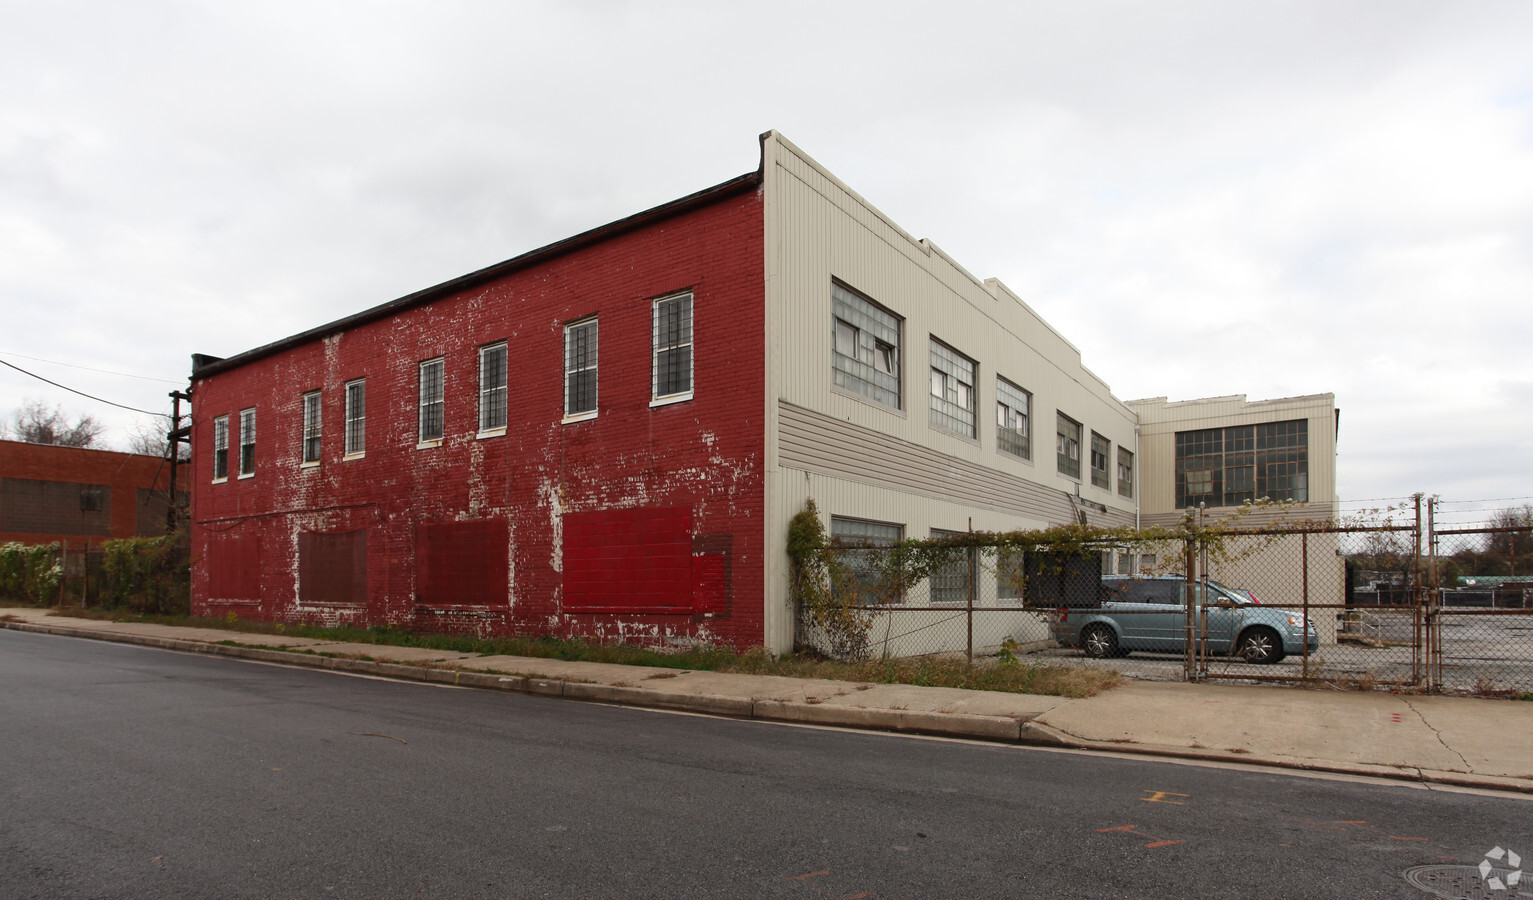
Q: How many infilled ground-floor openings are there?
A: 4